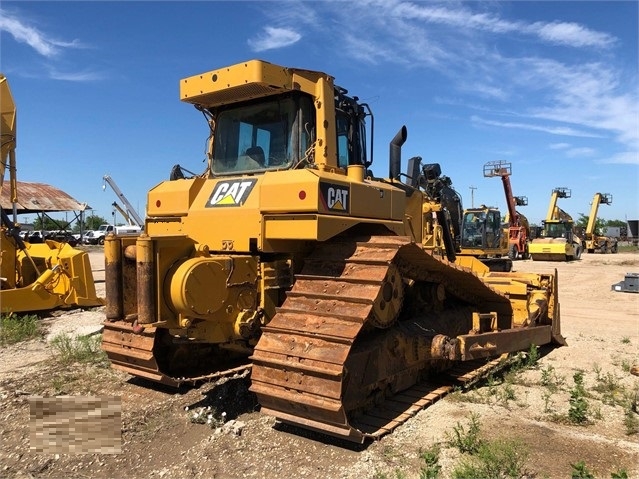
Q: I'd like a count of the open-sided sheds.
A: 1